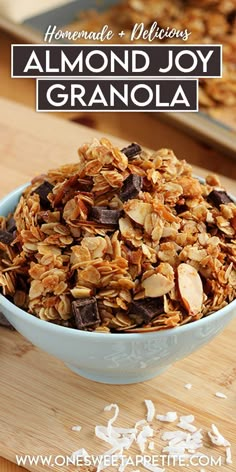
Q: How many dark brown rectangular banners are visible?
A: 2